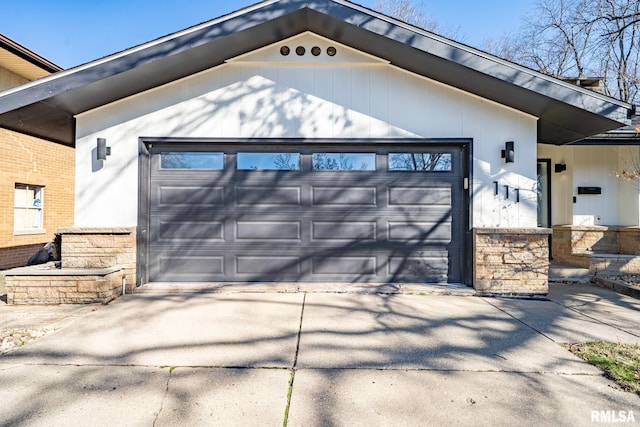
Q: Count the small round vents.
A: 4